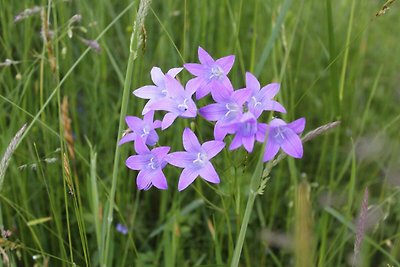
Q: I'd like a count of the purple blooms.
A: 10